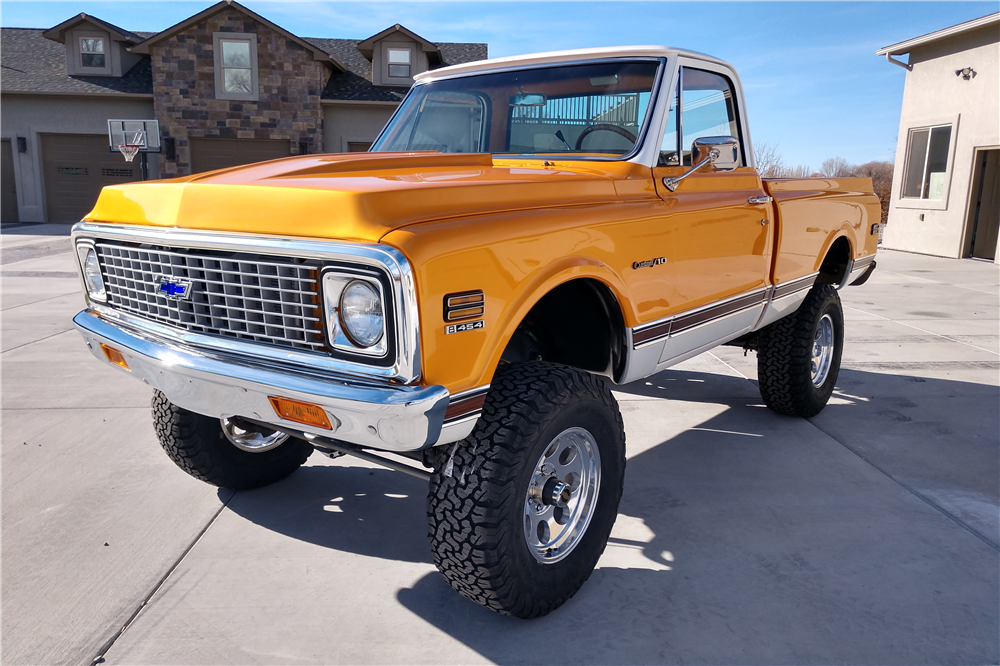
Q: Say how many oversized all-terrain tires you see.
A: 3